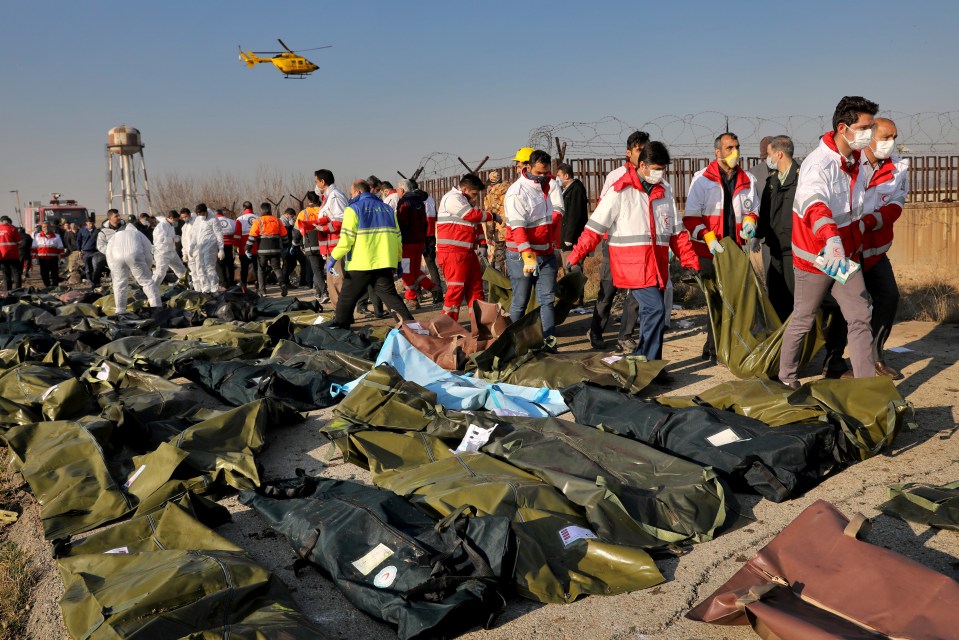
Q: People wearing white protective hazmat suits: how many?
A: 4